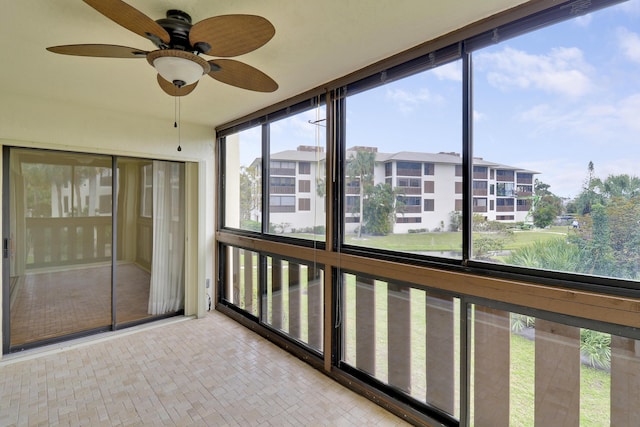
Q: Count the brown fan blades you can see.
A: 5